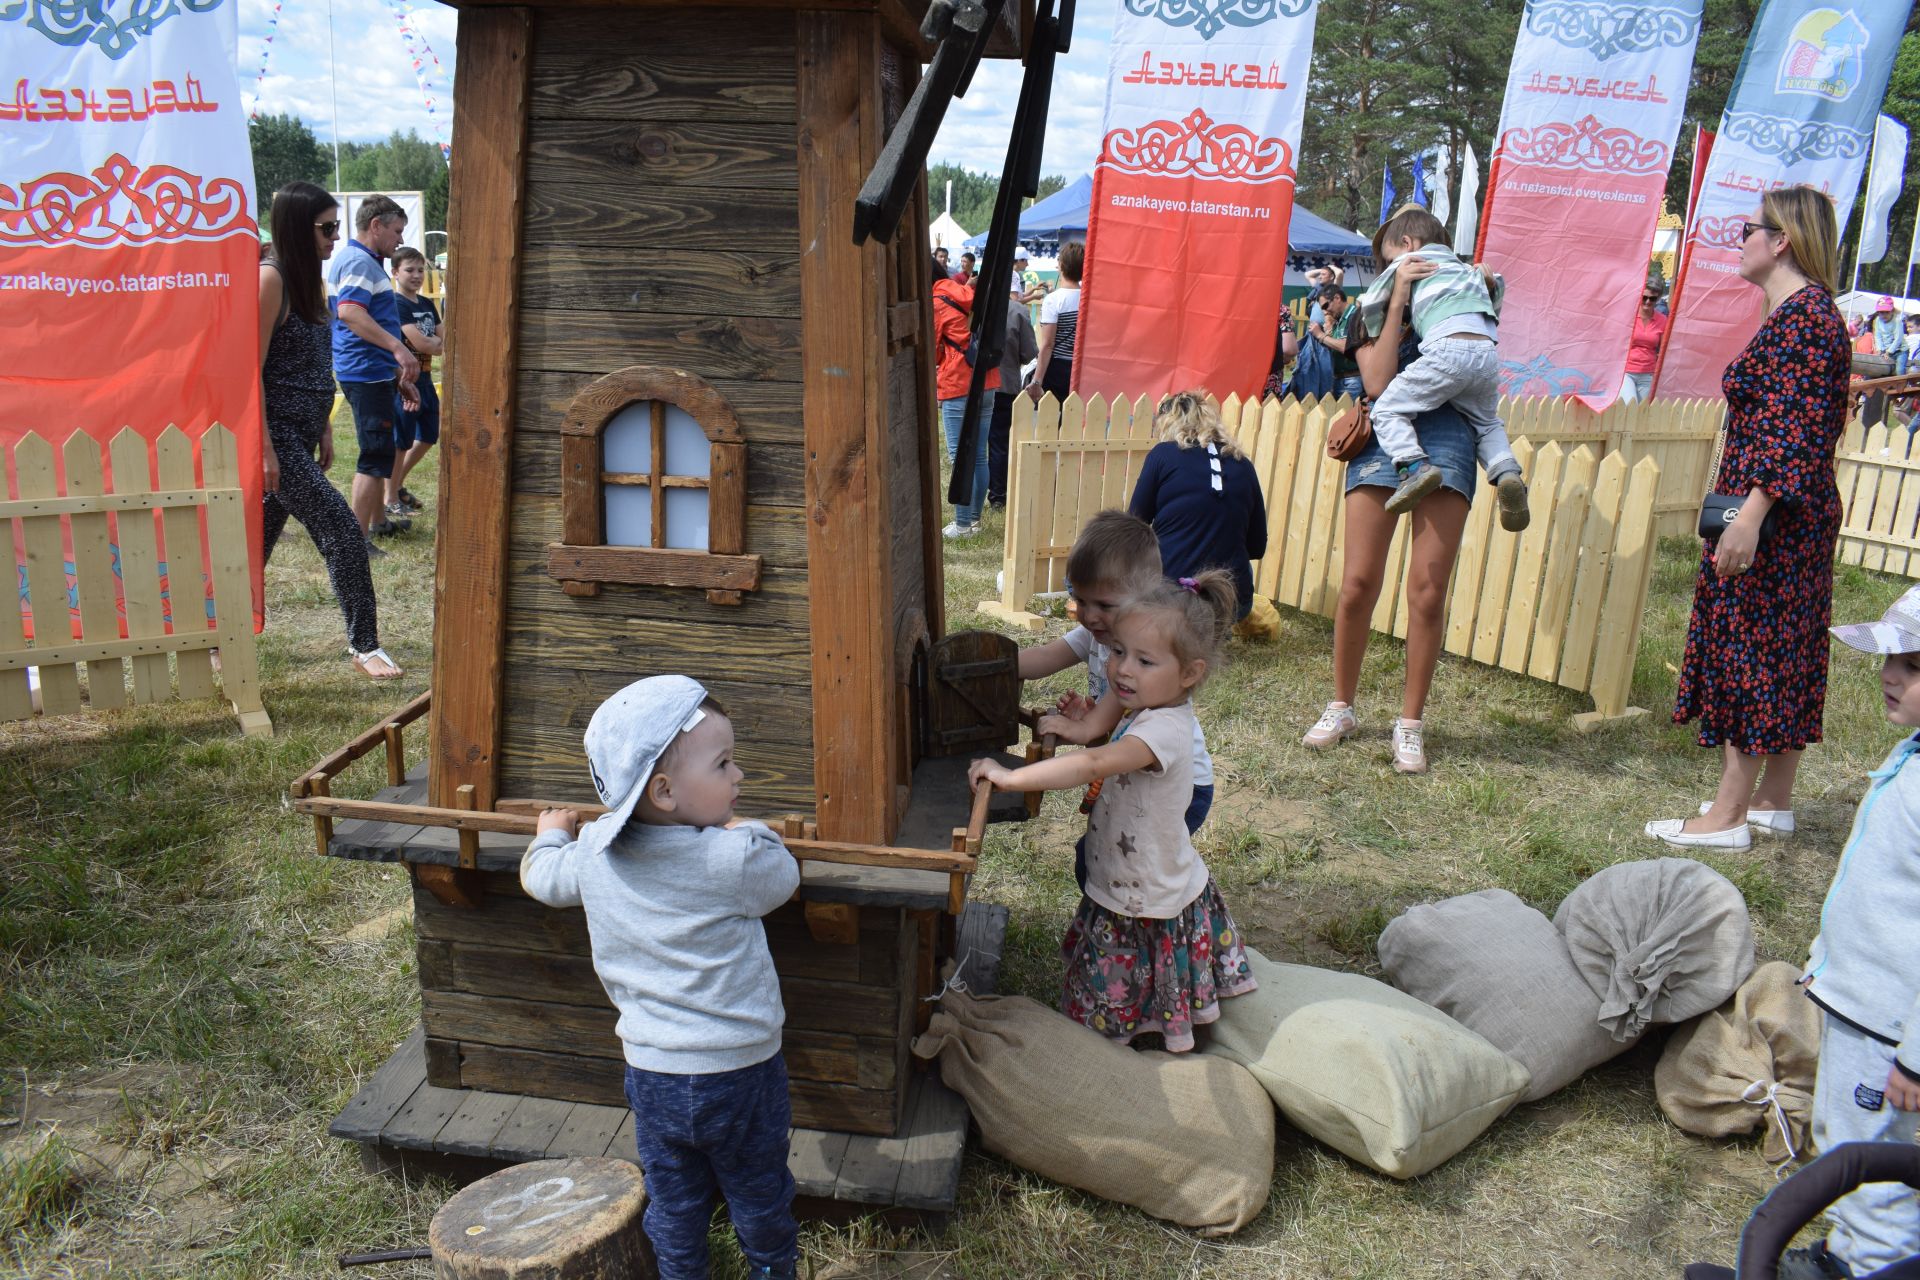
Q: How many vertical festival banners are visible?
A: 4